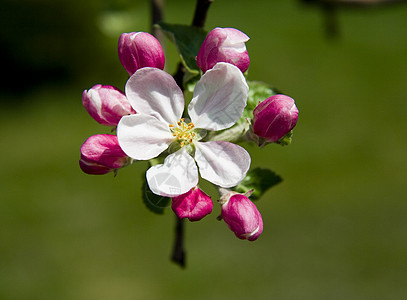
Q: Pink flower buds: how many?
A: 7